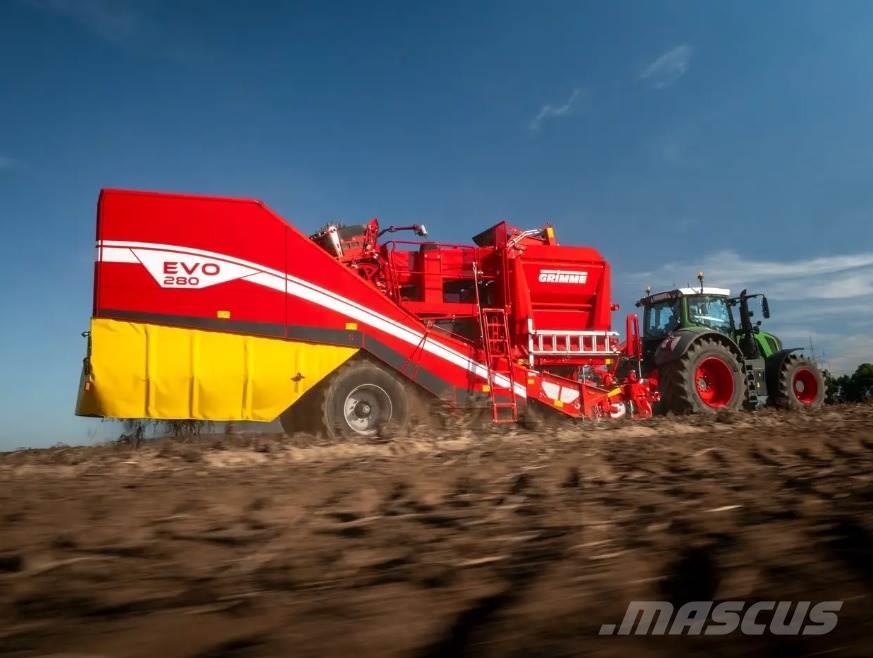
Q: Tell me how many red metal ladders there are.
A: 1